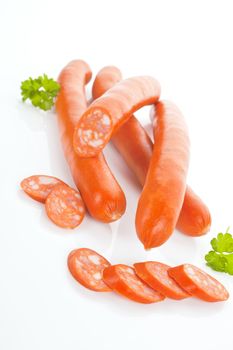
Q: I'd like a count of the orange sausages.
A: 4